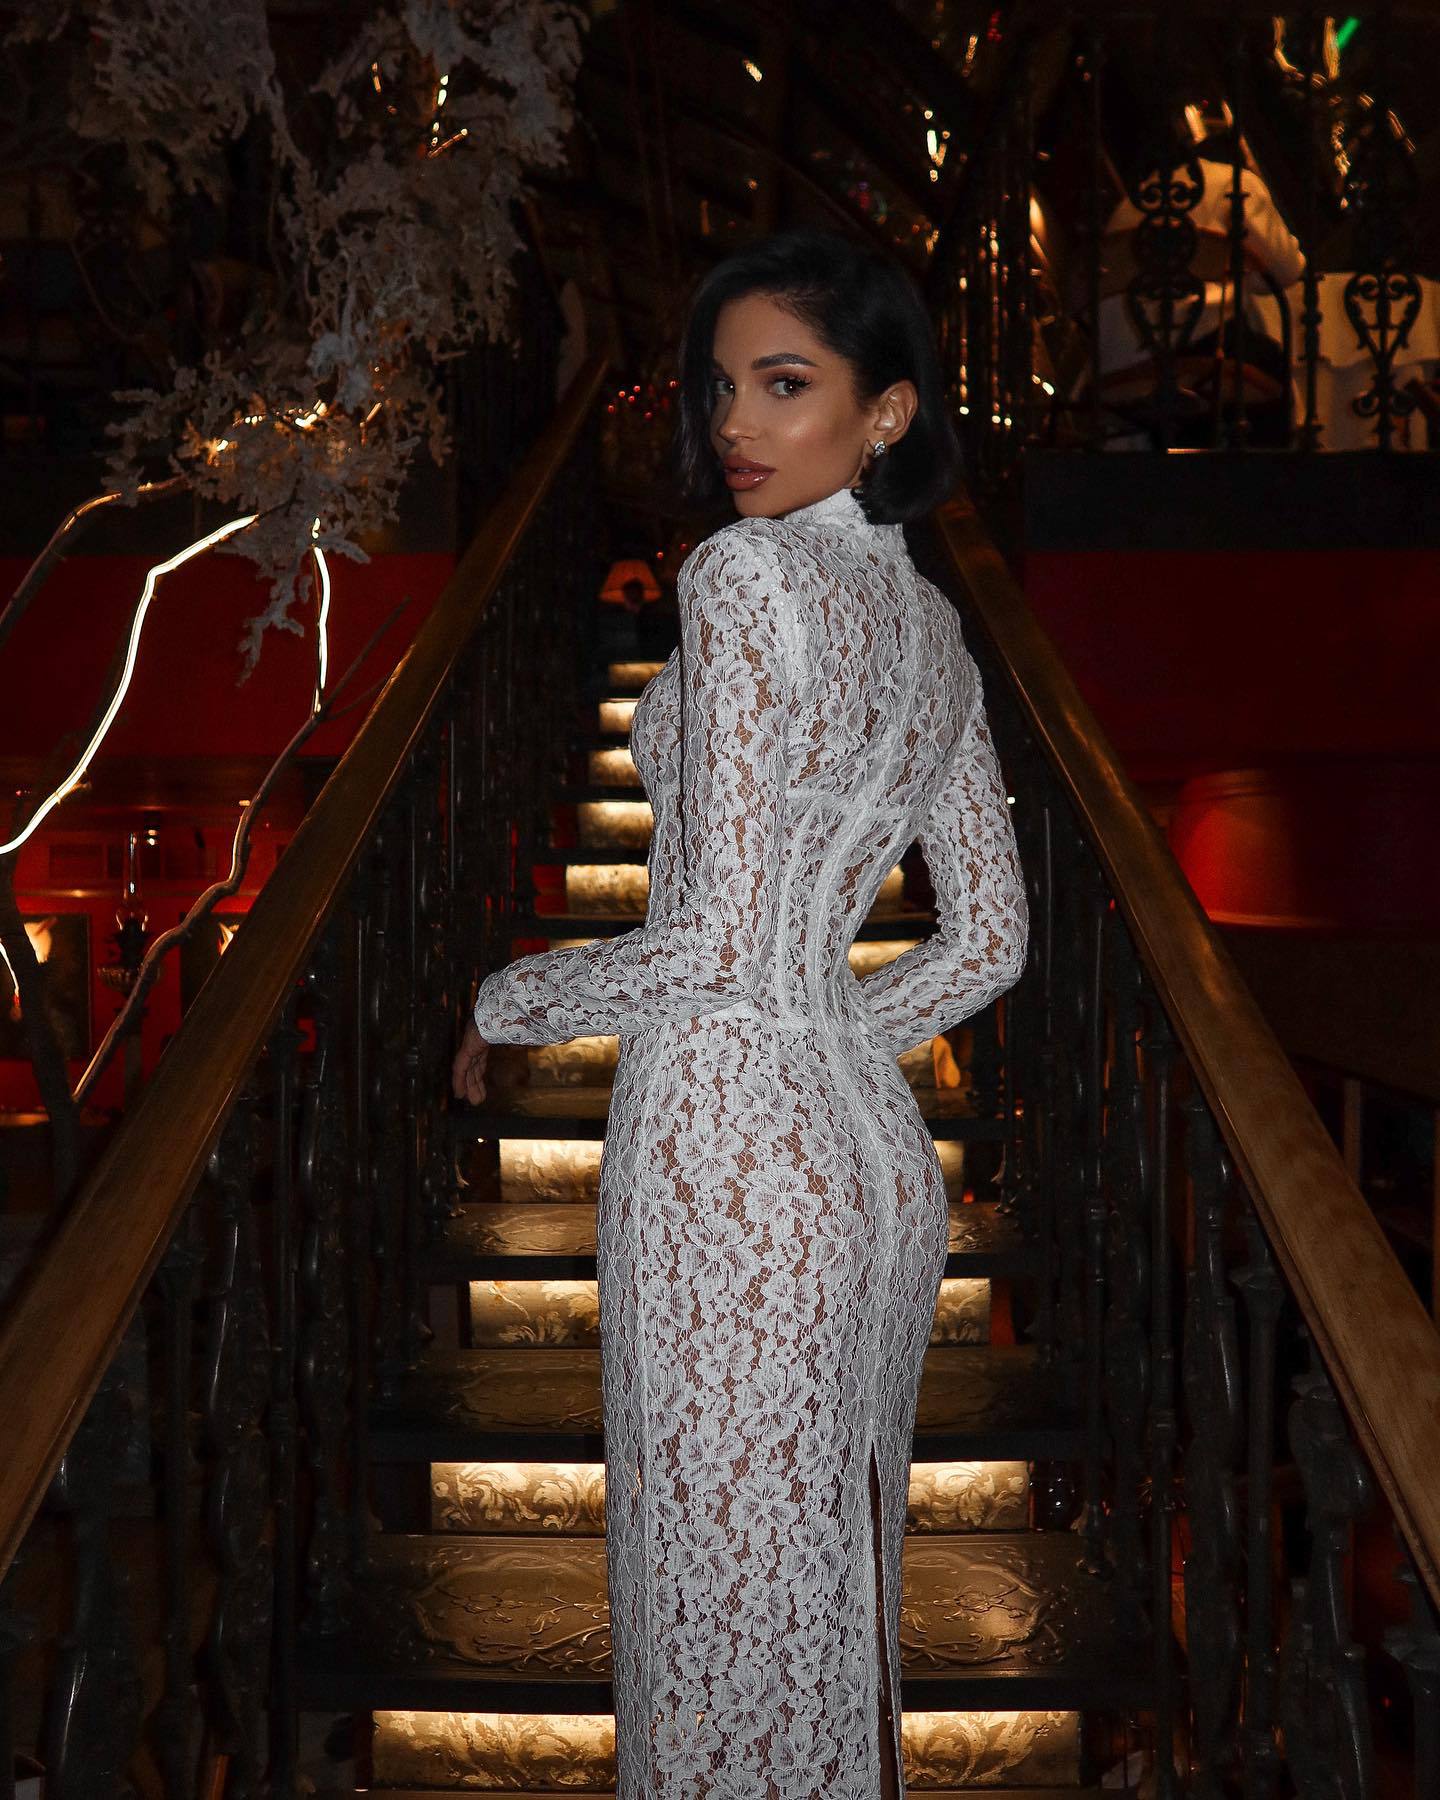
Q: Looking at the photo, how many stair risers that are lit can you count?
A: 11